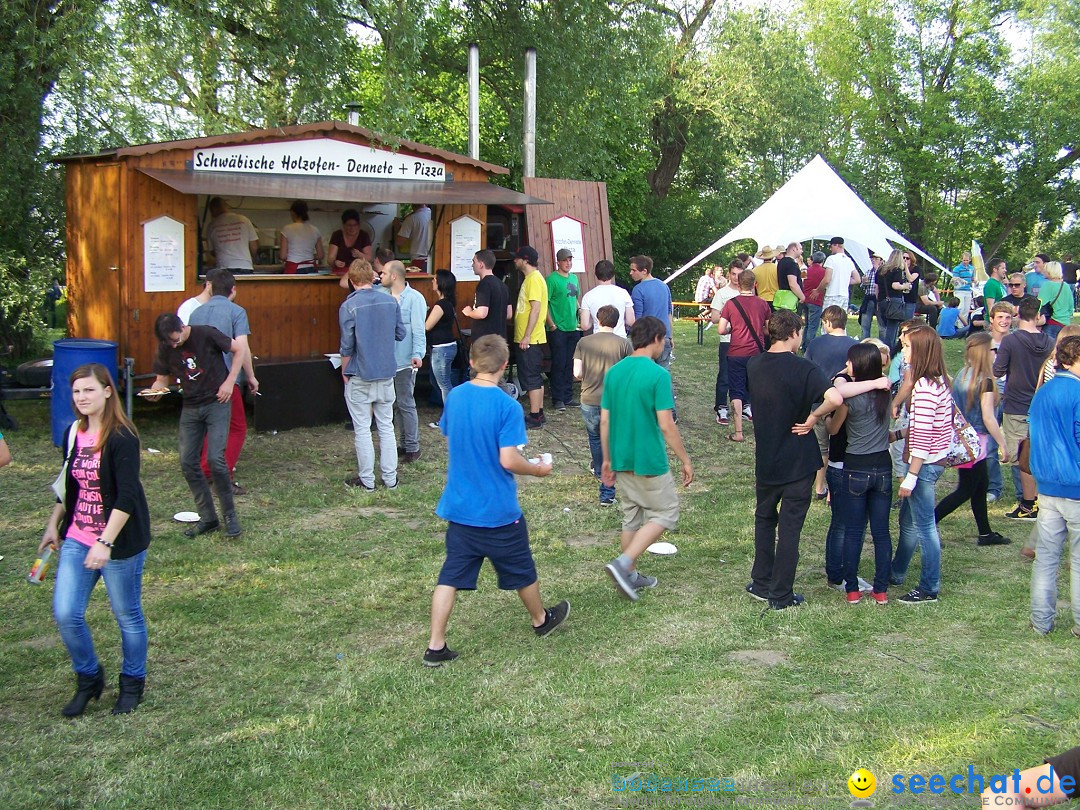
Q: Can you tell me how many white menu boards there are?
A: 3